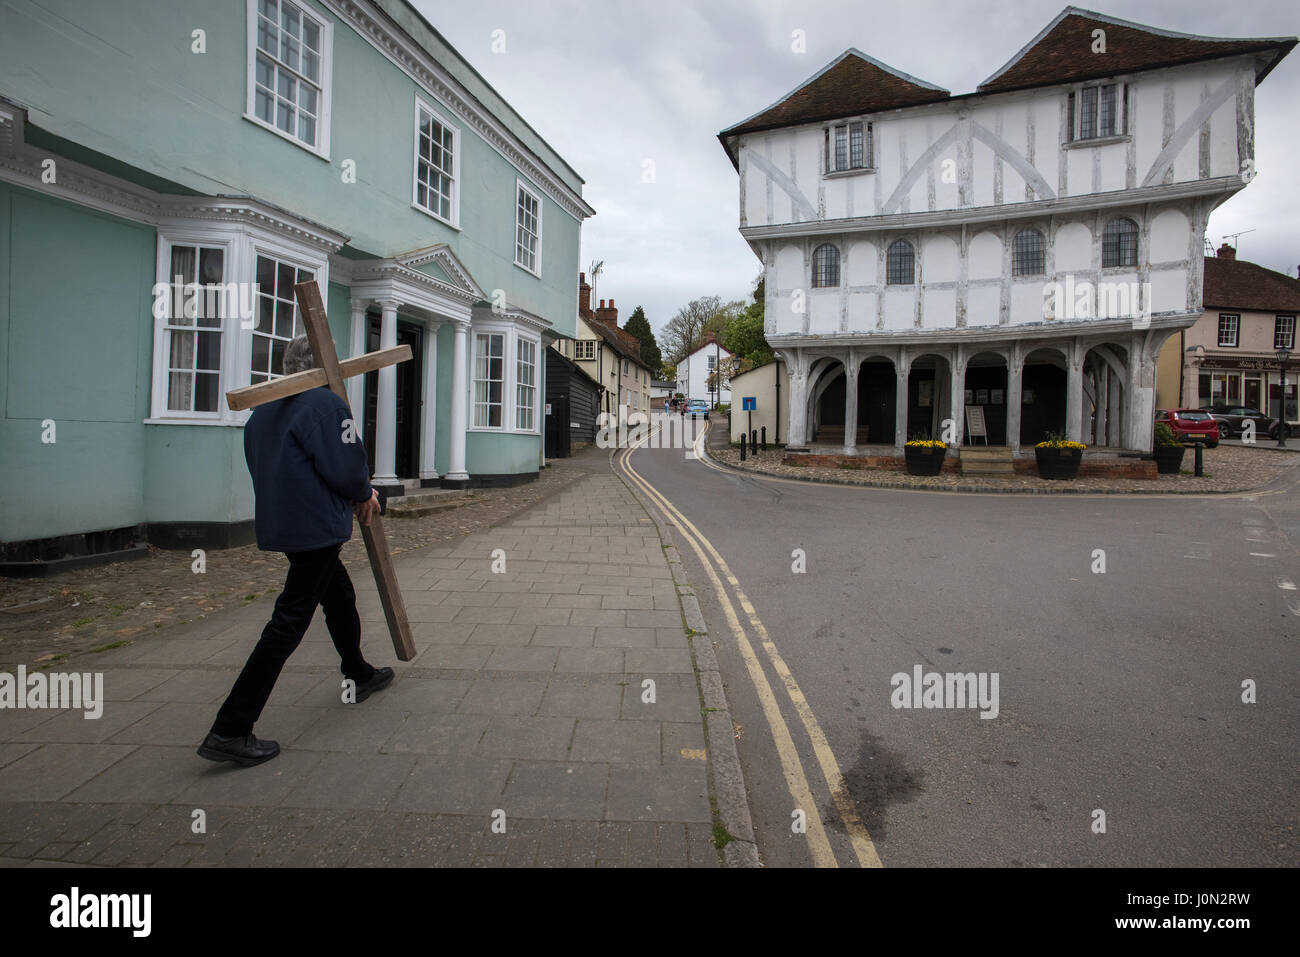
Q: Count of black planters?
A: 3